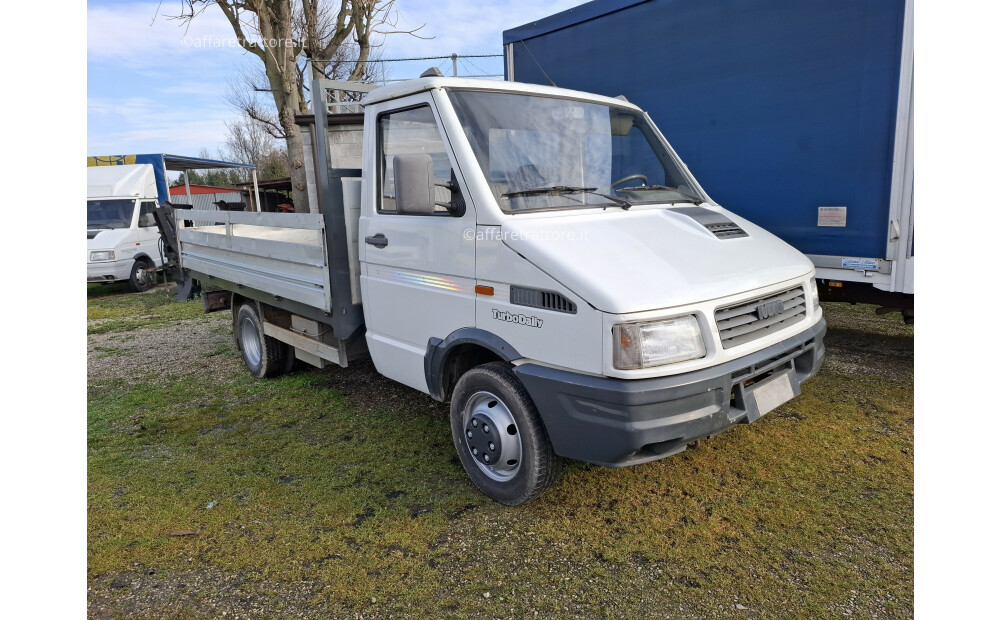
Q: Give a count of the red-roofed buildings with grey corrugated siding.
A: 1